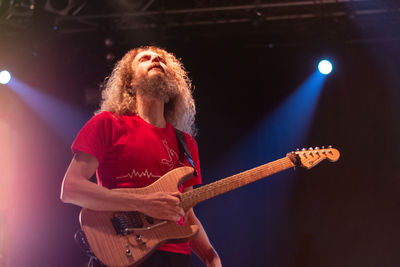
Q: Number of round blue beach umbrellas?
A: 0